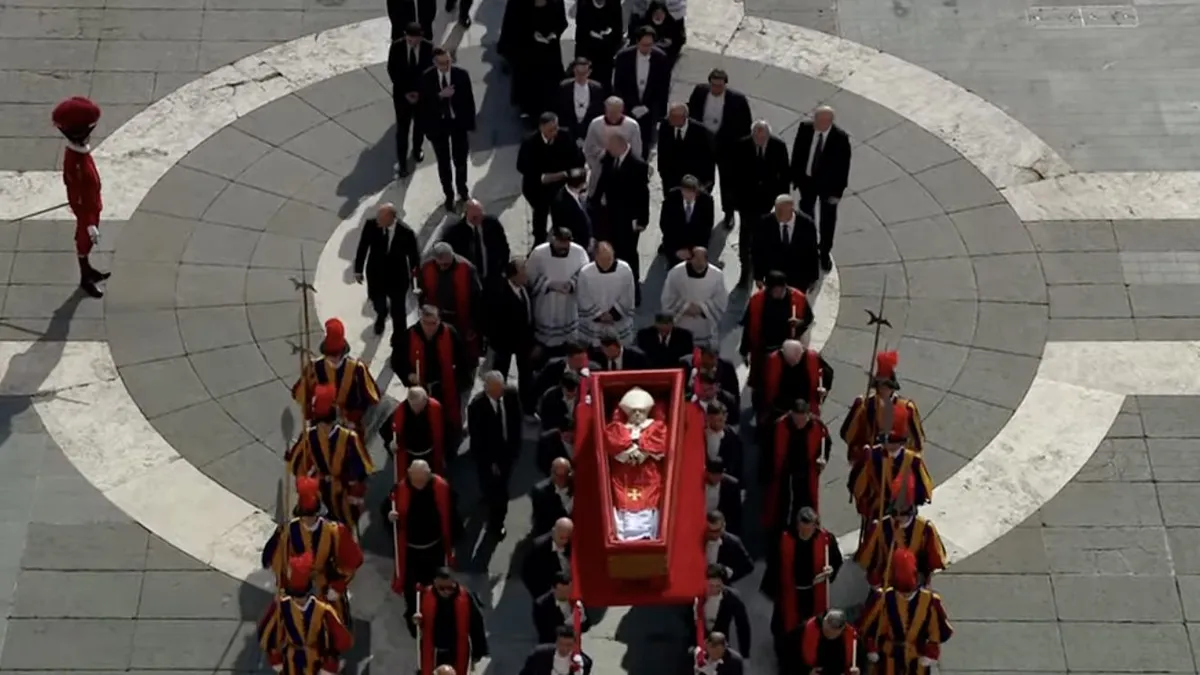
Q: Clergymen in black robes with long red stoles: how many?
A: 10